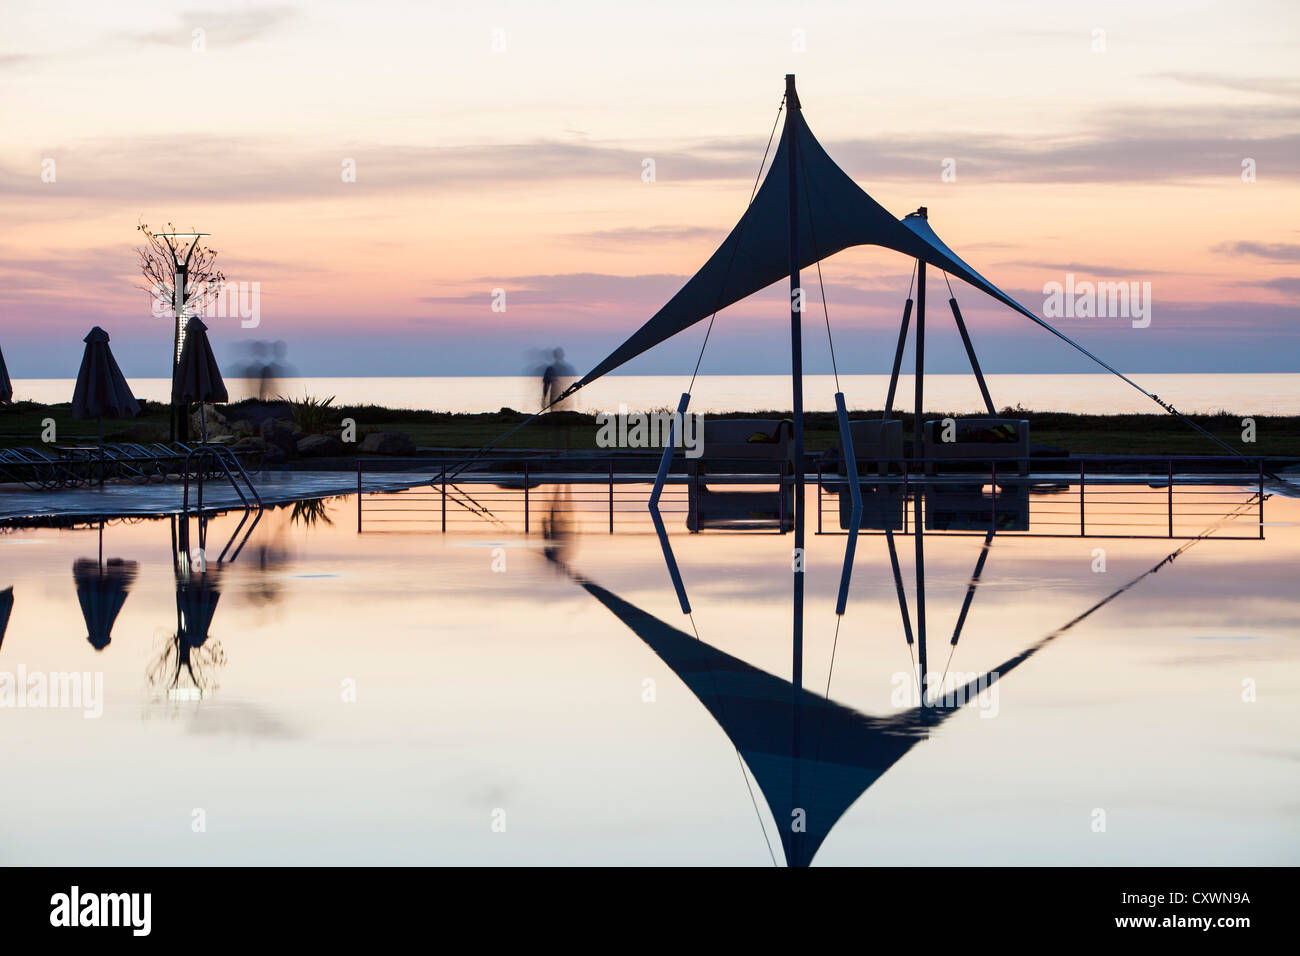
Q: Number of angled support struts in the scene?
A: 4